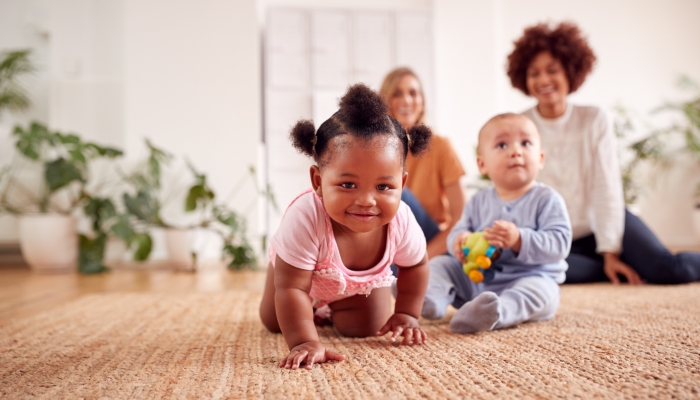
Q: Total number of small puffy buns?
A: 3